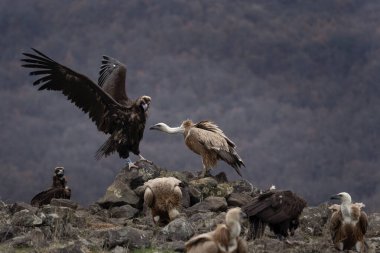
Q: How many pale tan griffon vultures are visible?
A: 4